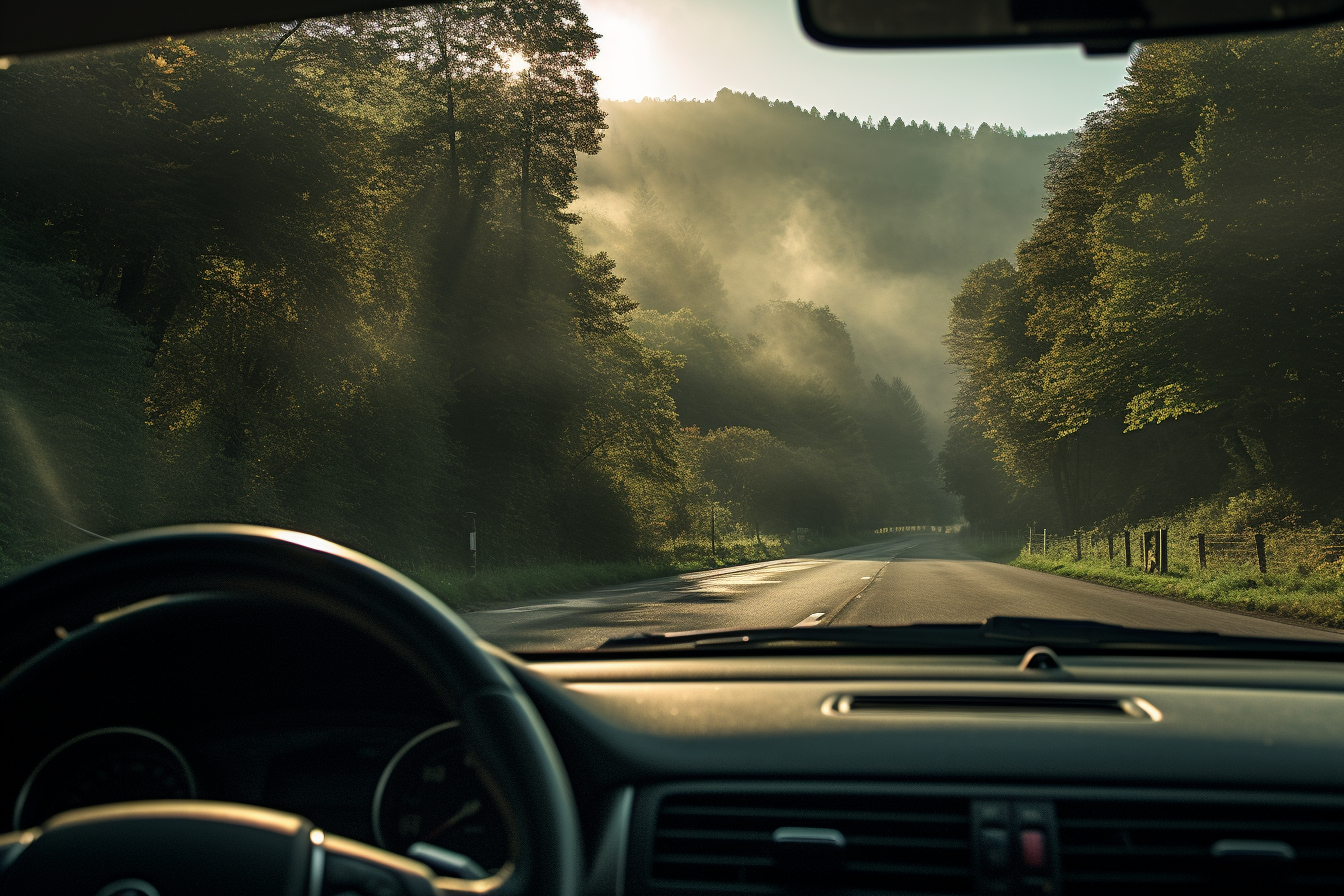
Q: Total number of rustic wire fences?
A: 1